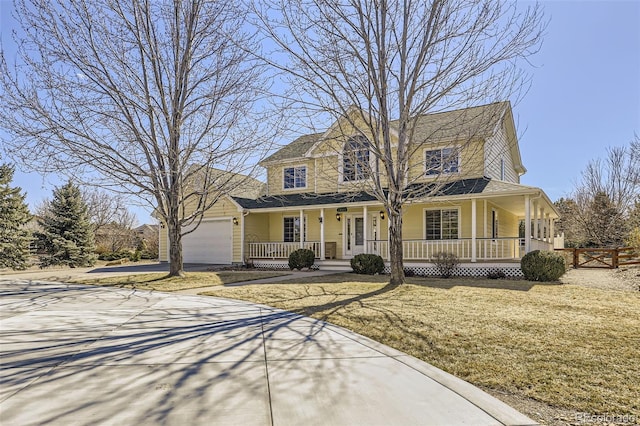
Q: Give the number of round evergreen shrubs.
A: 3